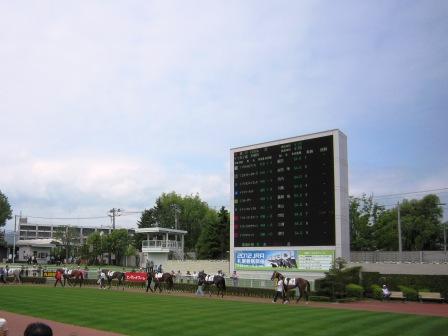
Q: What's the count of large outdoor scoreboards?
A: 1